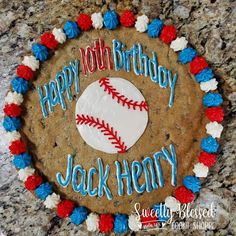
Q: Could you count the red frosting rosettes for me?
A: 15